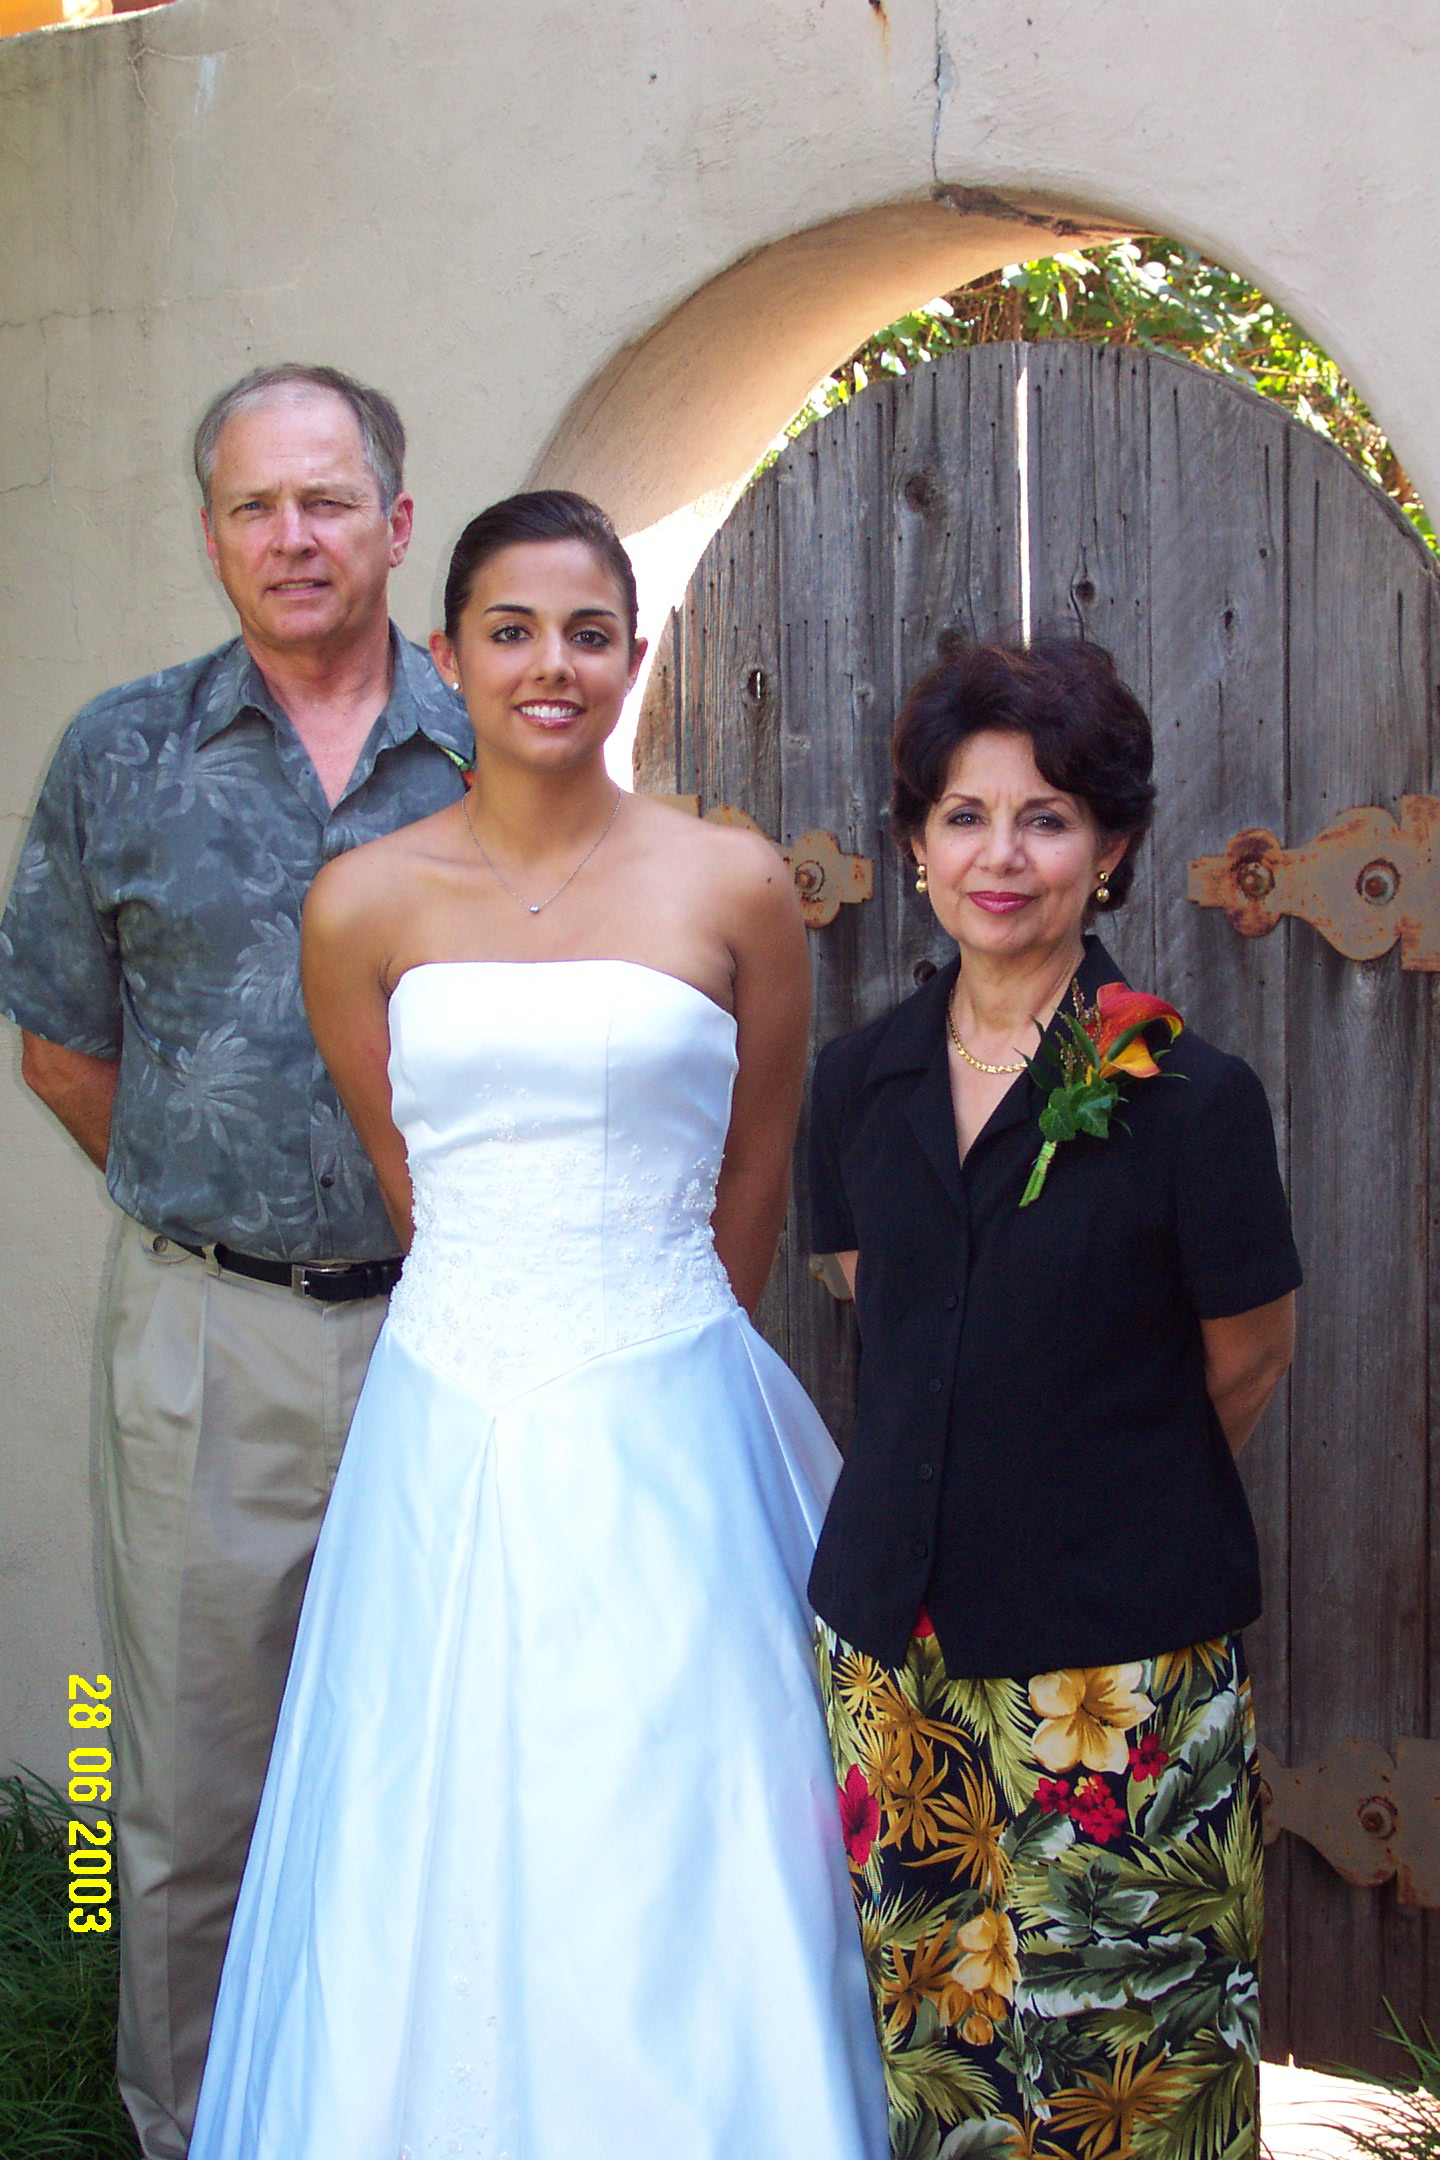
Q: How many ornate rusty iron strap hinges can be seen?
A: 3